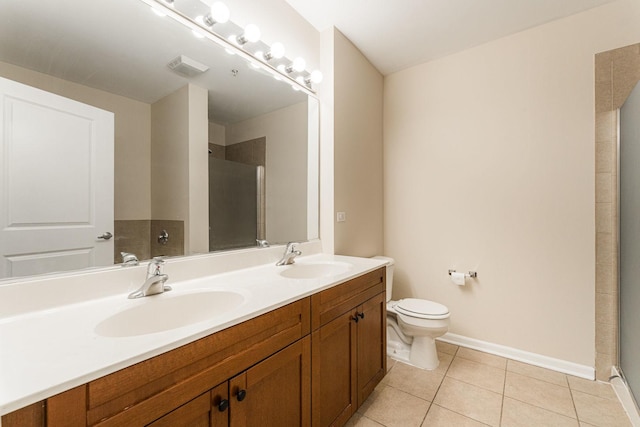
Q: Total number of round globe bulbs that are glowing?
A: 5